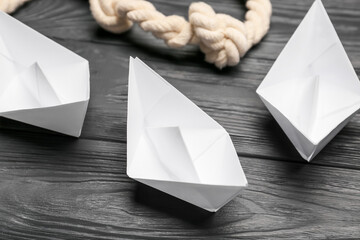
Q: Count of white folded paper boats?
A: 3